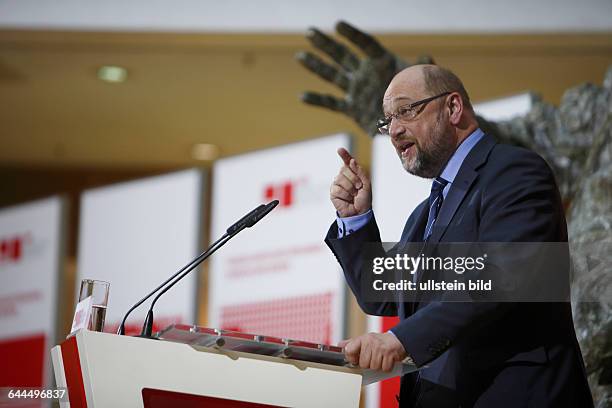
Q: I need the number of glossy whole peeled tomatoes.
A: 0